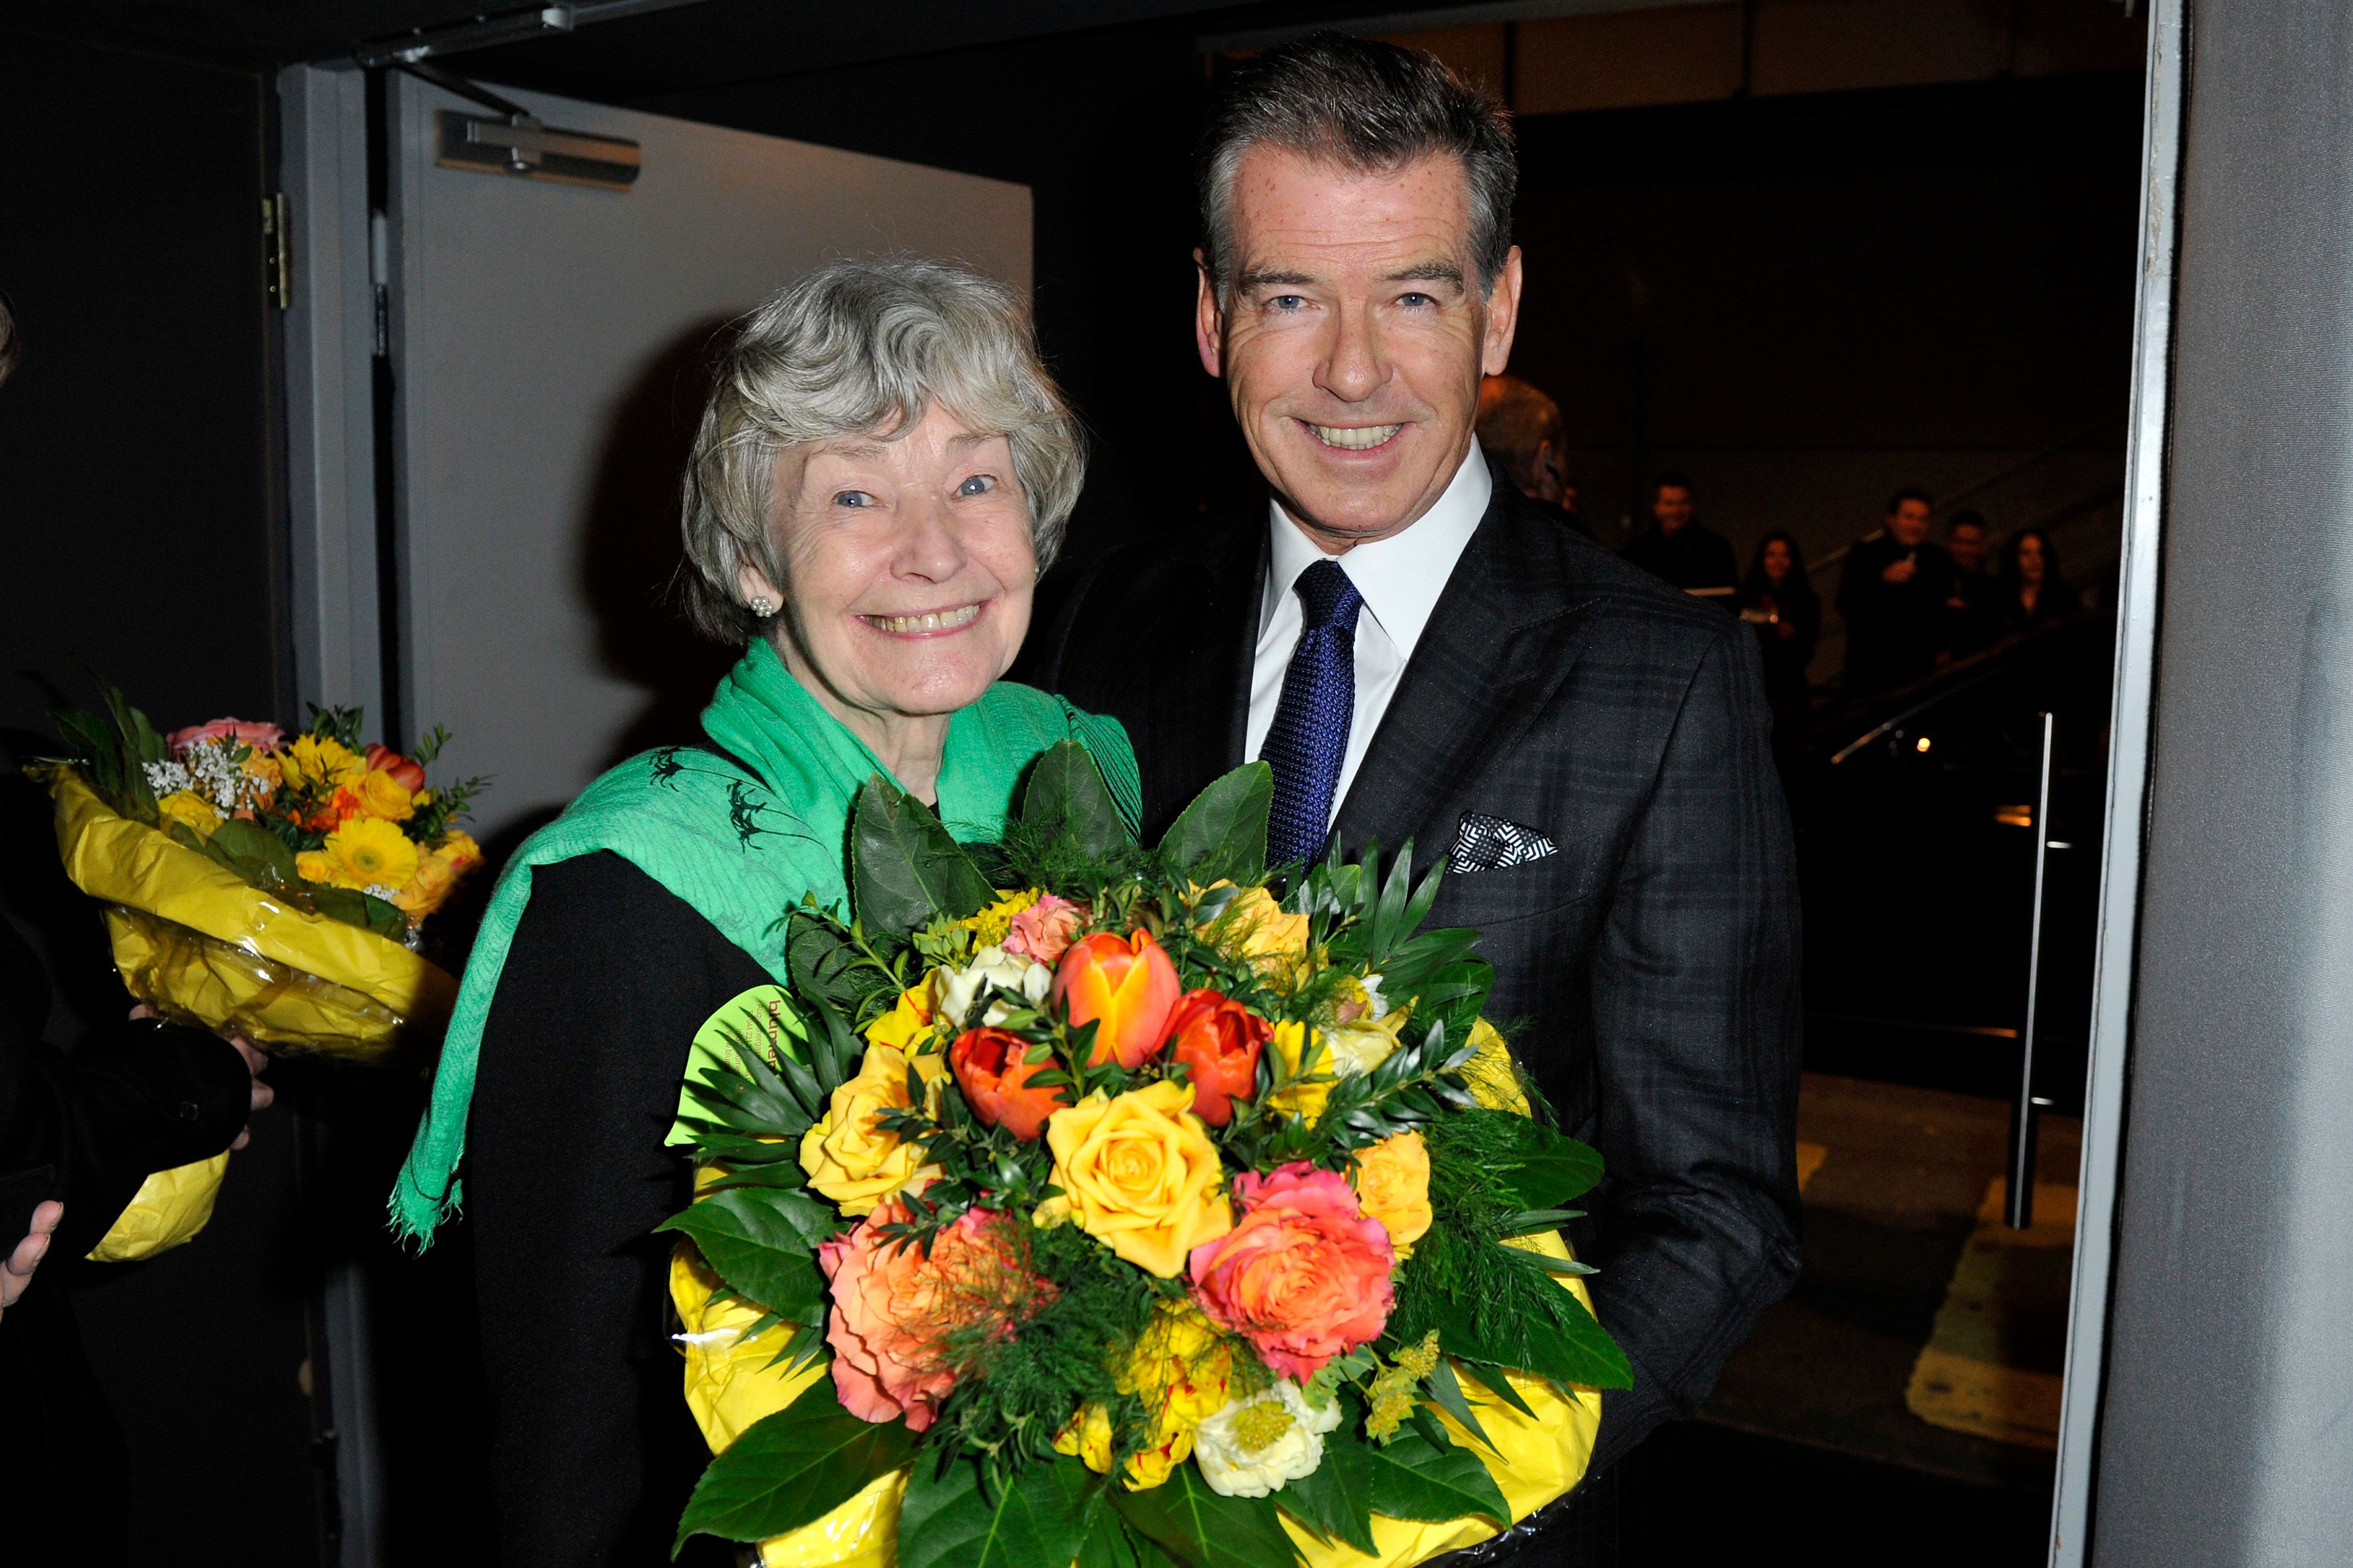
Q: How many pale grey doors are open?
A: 1